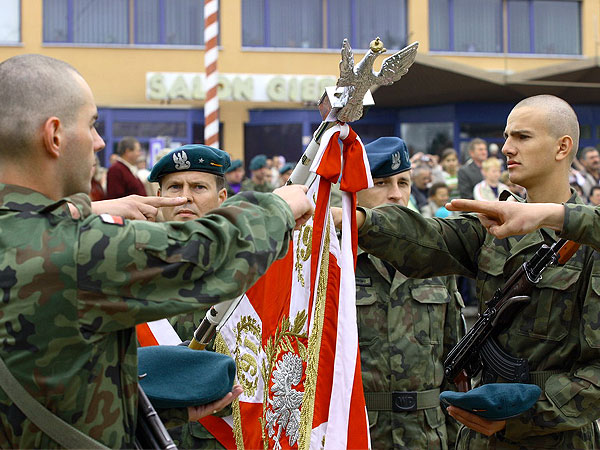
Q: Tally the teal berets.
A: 7